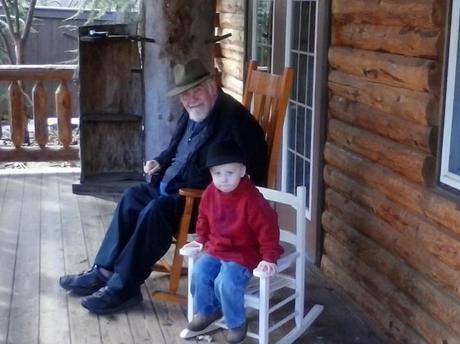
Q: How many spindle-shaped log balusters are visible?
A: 3